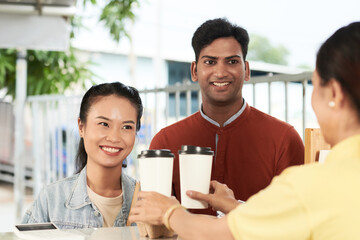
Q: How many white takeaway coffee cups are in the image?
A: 2